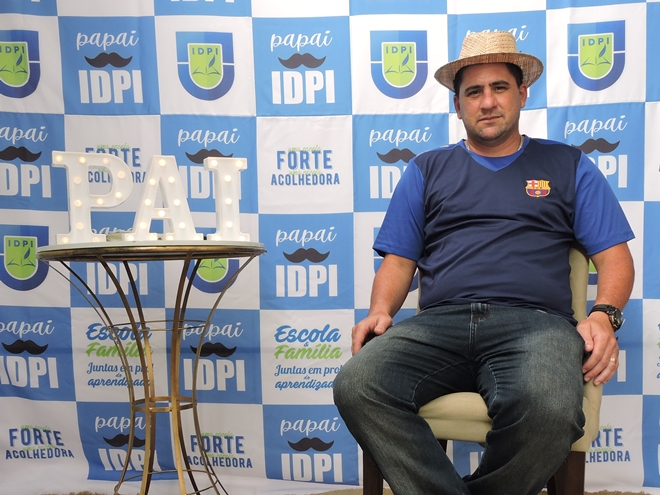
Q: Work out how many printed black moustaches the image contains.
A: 11